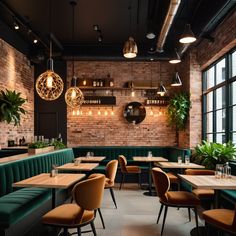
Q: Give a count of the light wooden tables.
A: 6